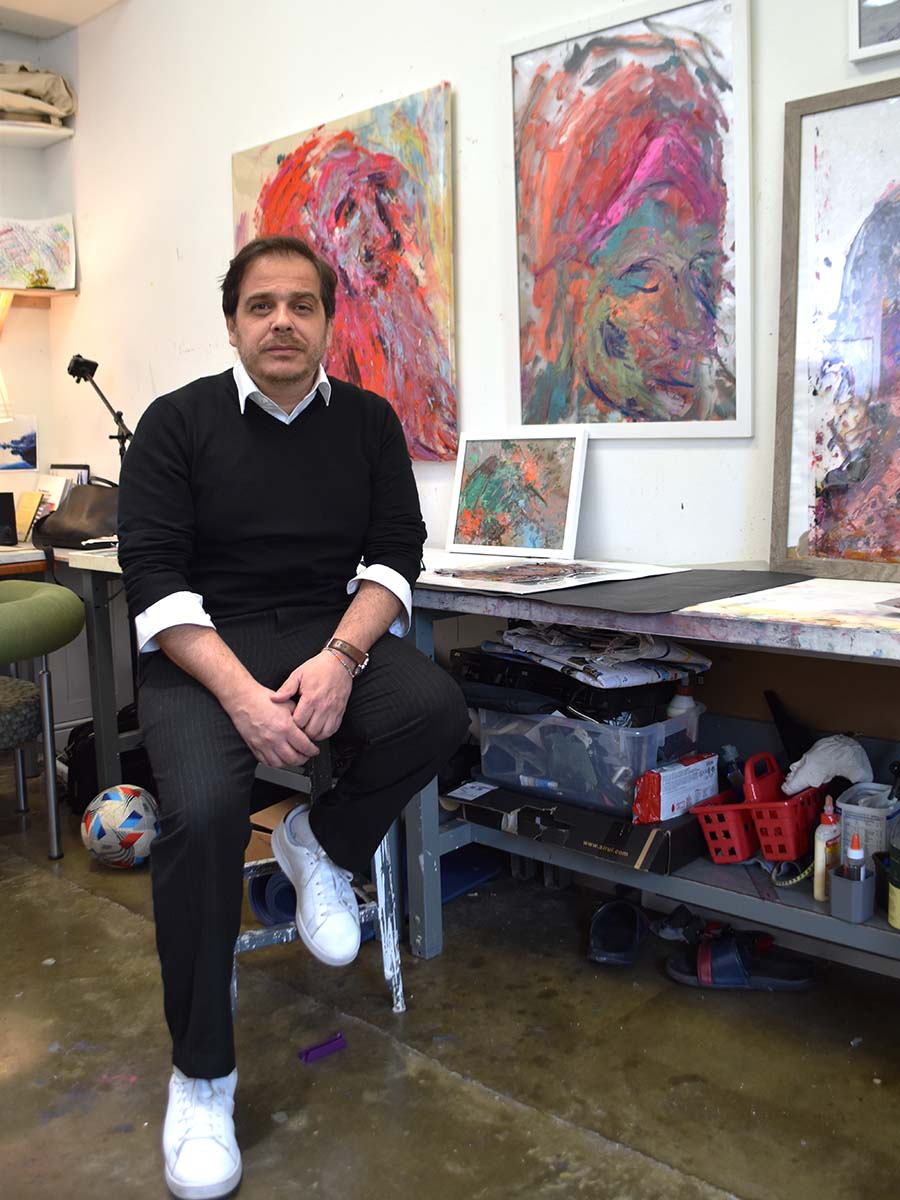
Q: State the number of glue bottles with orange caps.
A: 2